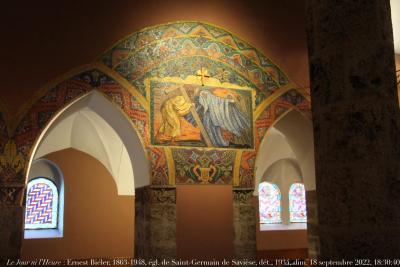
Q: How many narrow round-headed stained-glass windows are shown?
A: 3